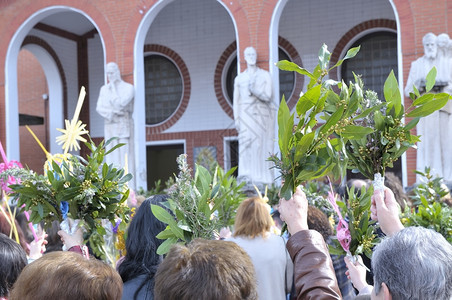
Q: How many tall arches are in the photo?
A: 3